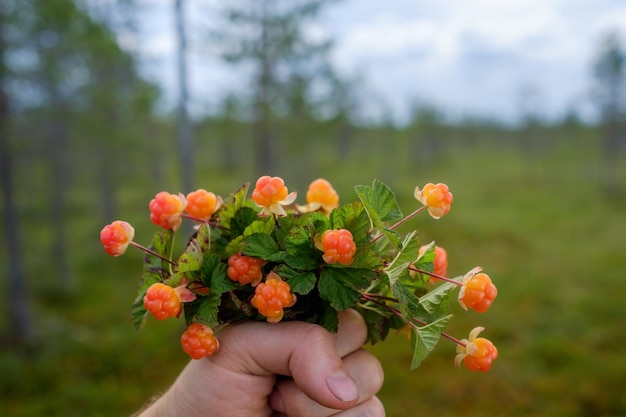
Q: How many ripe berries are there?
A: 14